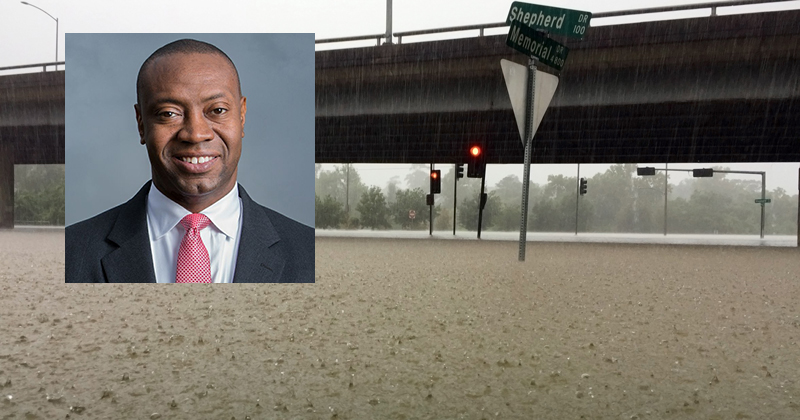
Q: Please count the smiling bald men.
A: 1